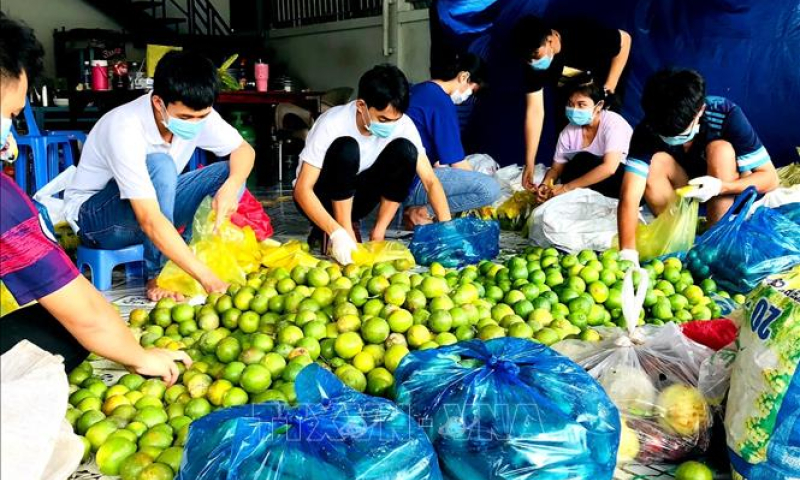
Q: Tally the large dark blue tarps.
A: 1